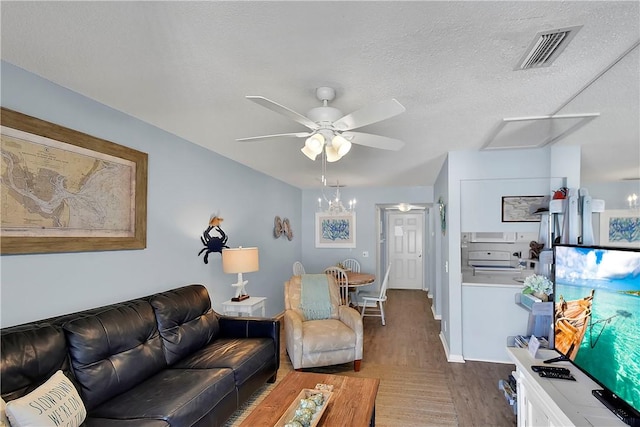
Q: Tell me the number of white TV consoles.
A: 1